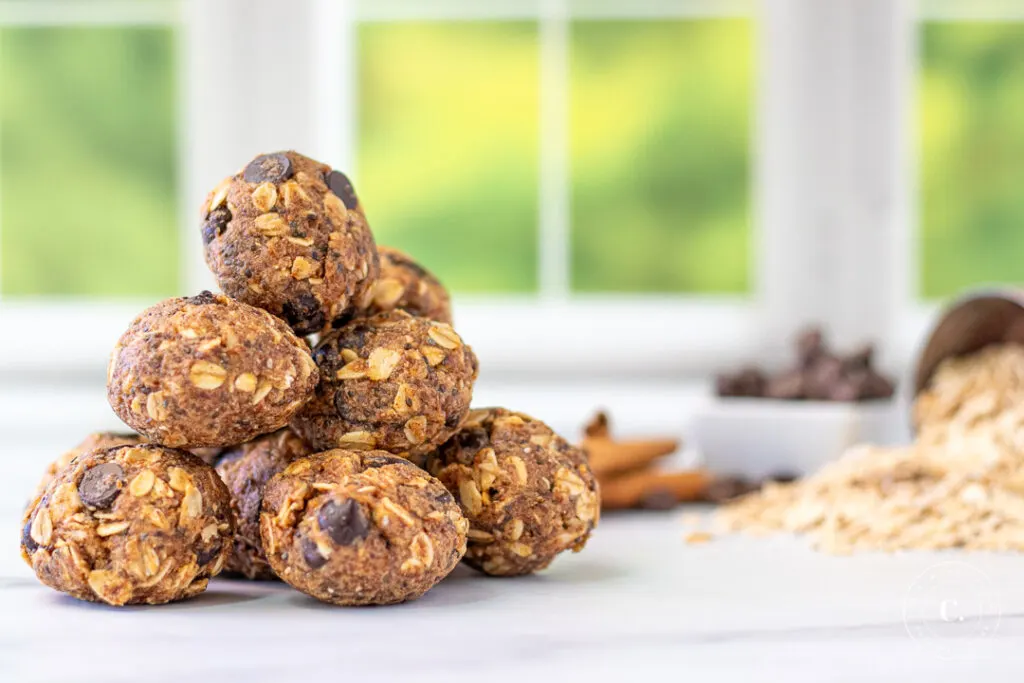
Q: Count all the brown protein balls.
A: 9